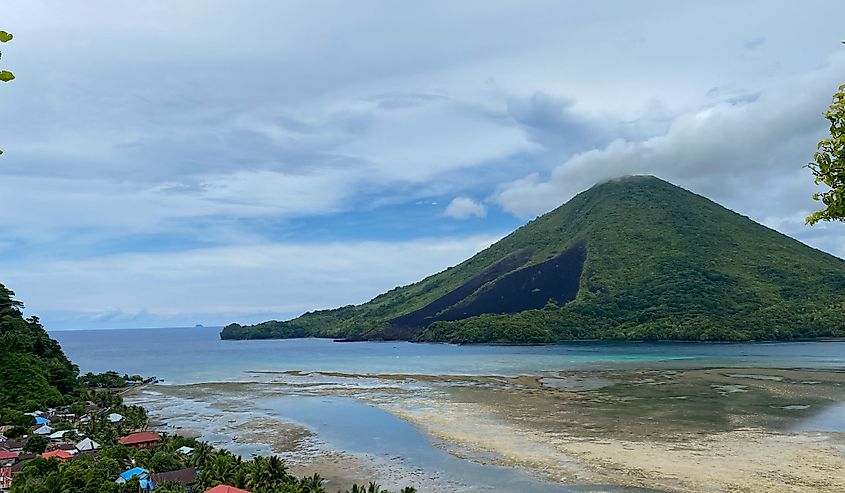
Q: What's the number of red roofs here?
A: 4